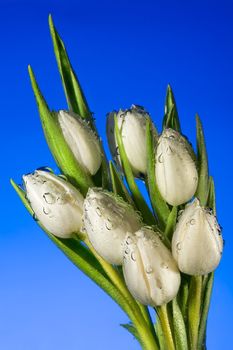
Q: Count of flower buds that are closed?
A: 7